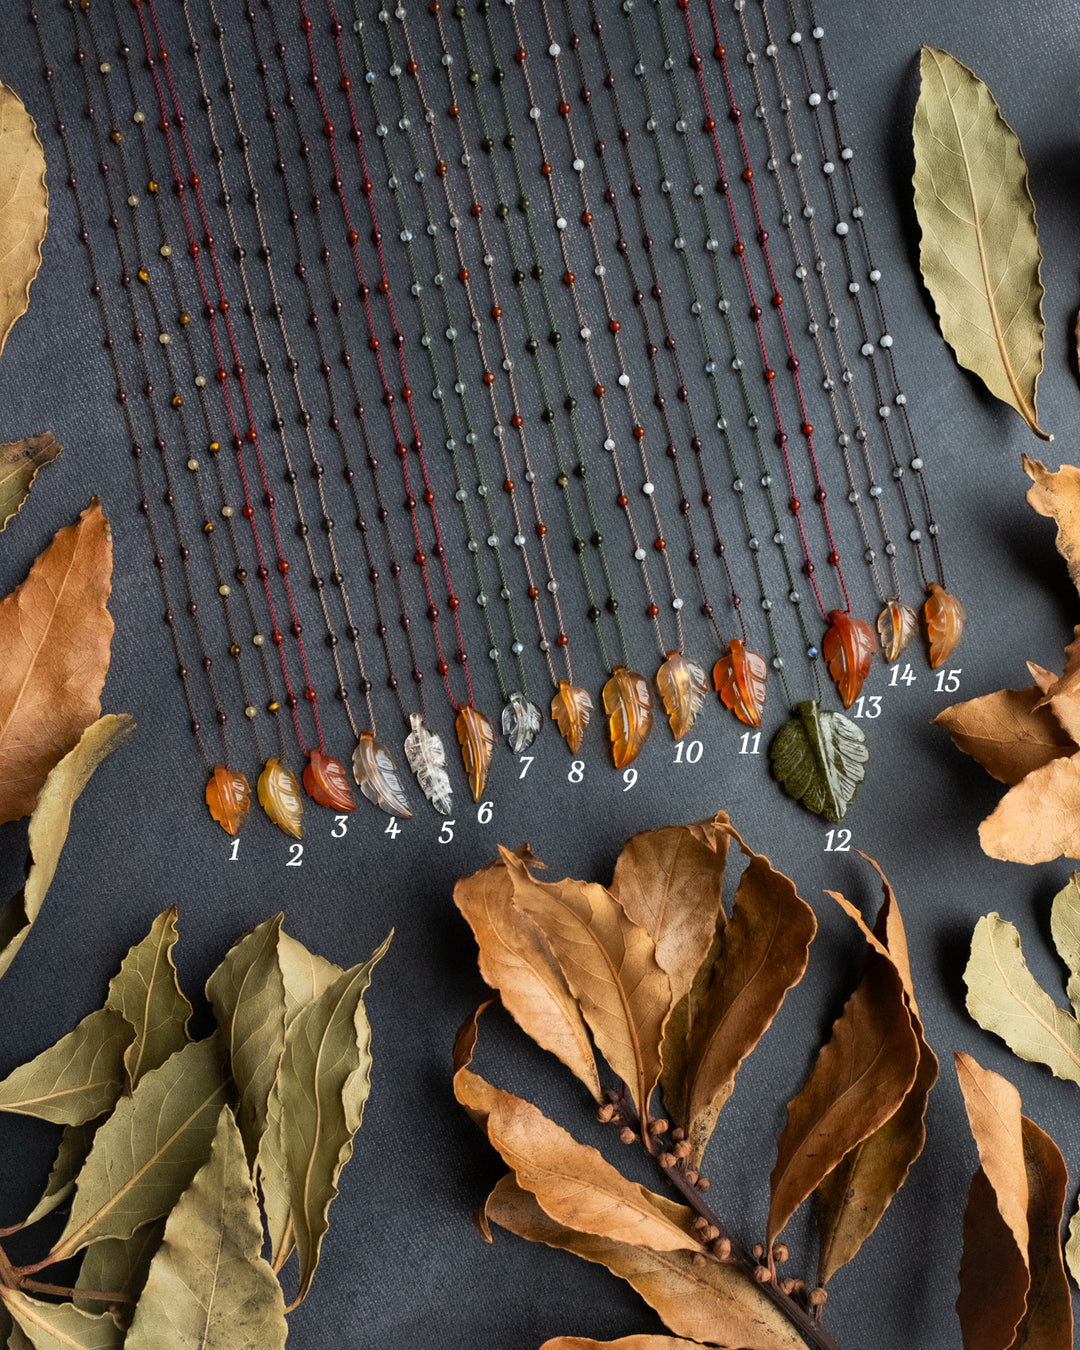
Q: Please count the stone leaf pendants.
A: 15